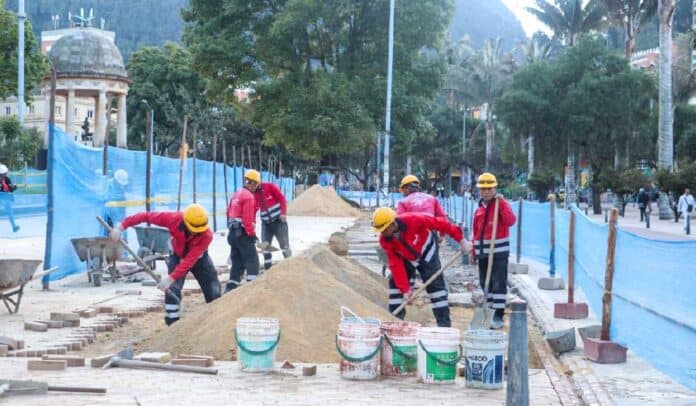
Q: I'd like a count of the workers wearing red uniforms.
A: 6